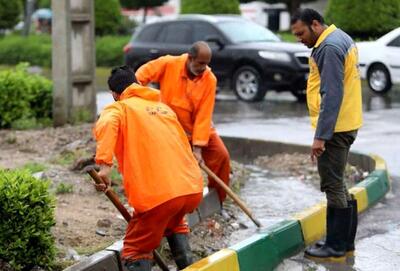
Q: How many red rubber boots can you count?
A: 0